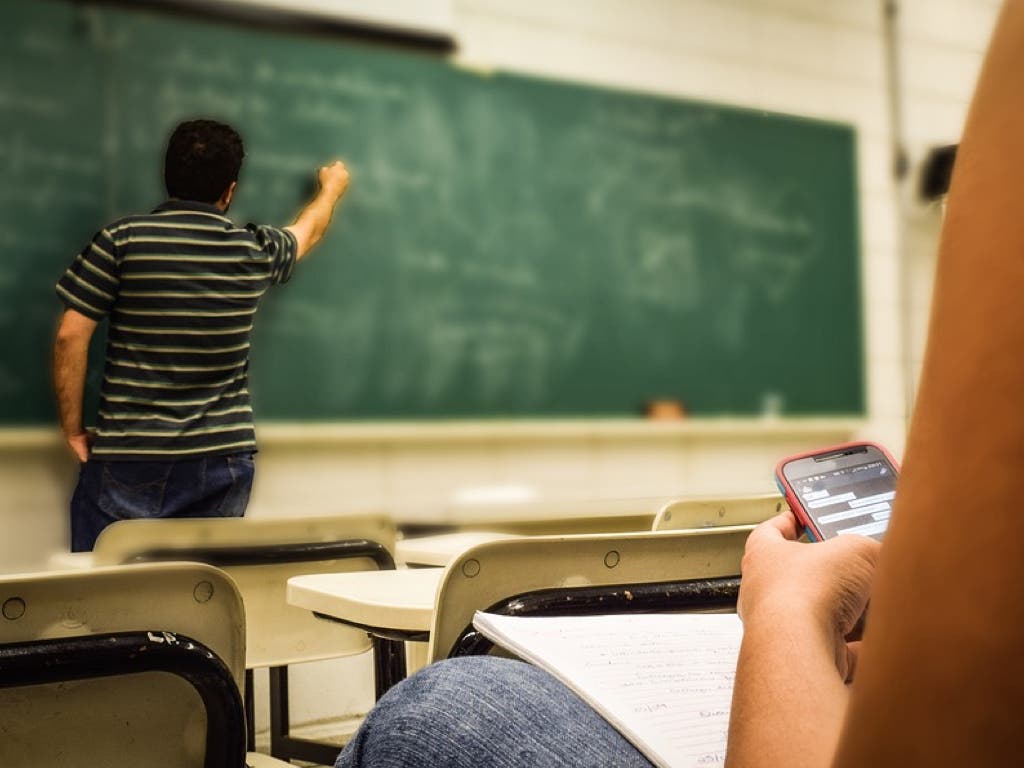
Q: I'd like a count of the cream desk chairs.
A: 4